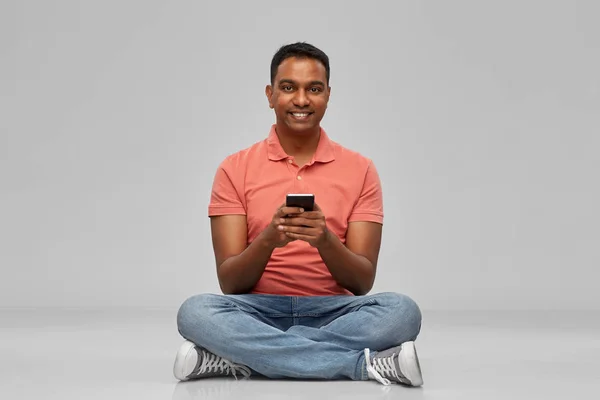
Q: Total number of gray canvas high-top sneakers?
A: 2